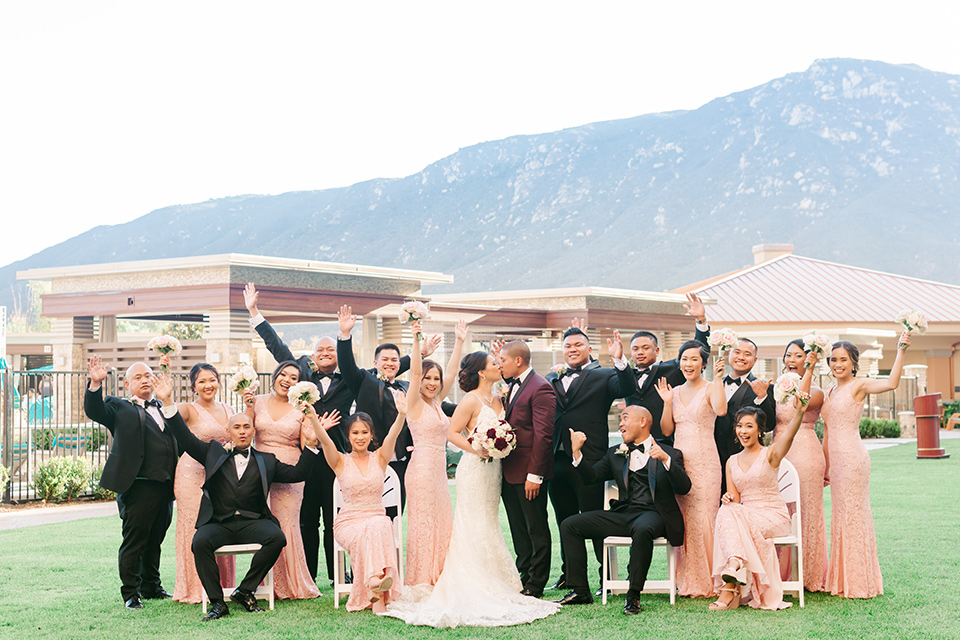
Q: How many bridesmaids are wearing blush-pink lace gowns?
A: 8